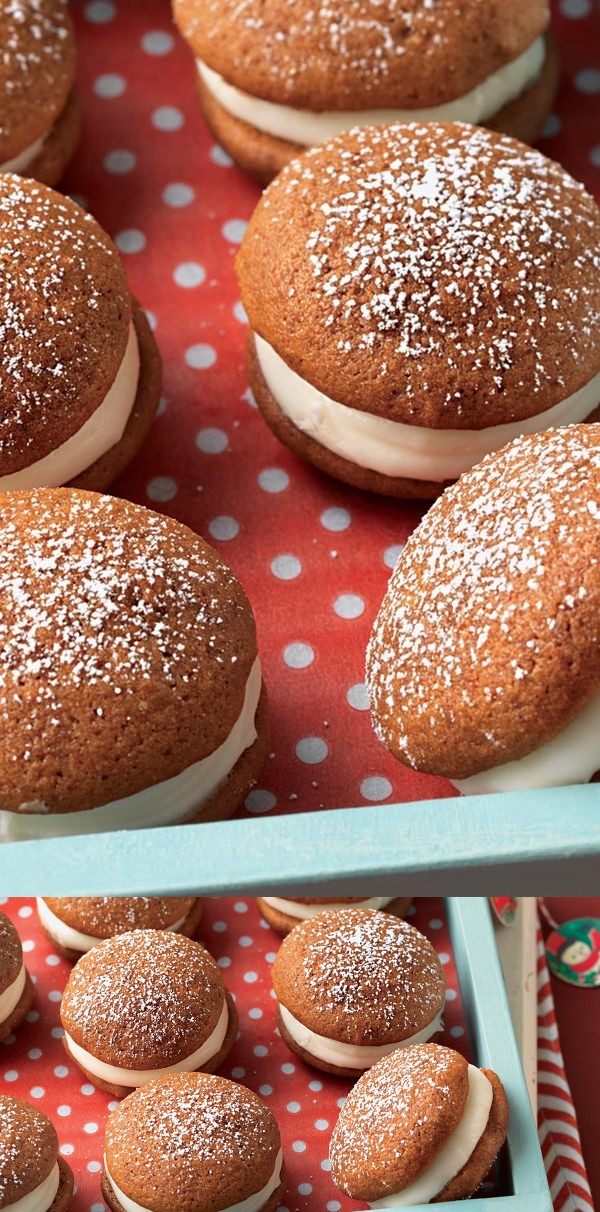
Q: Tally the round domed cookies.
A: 14